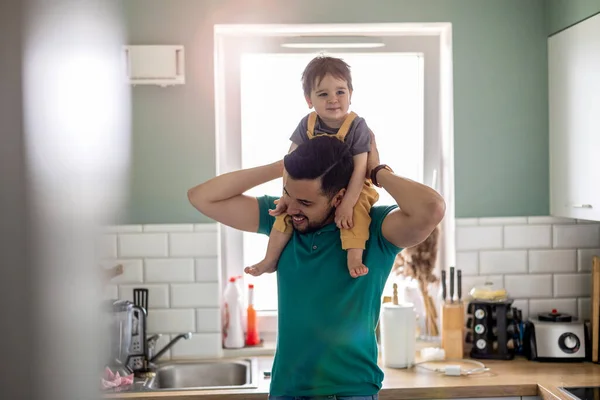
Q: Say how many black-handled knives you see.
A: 3